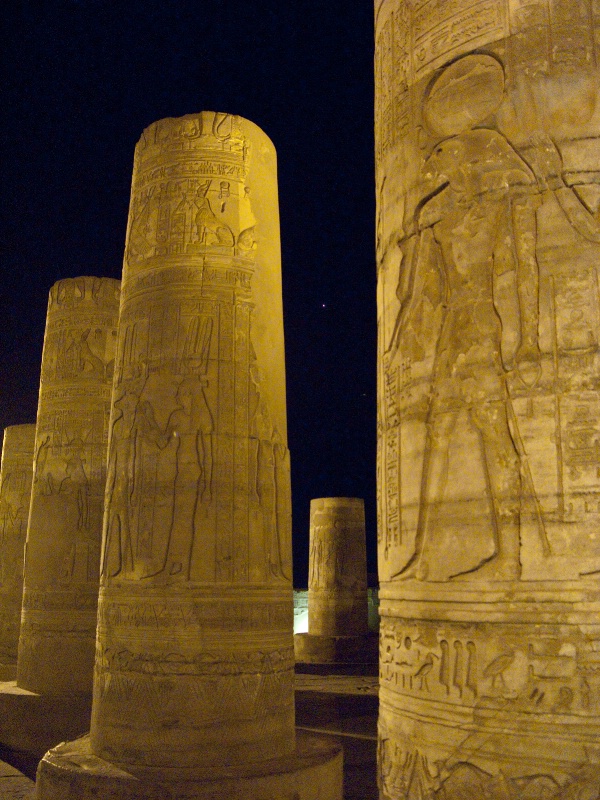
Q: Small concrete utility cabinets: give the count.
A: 0